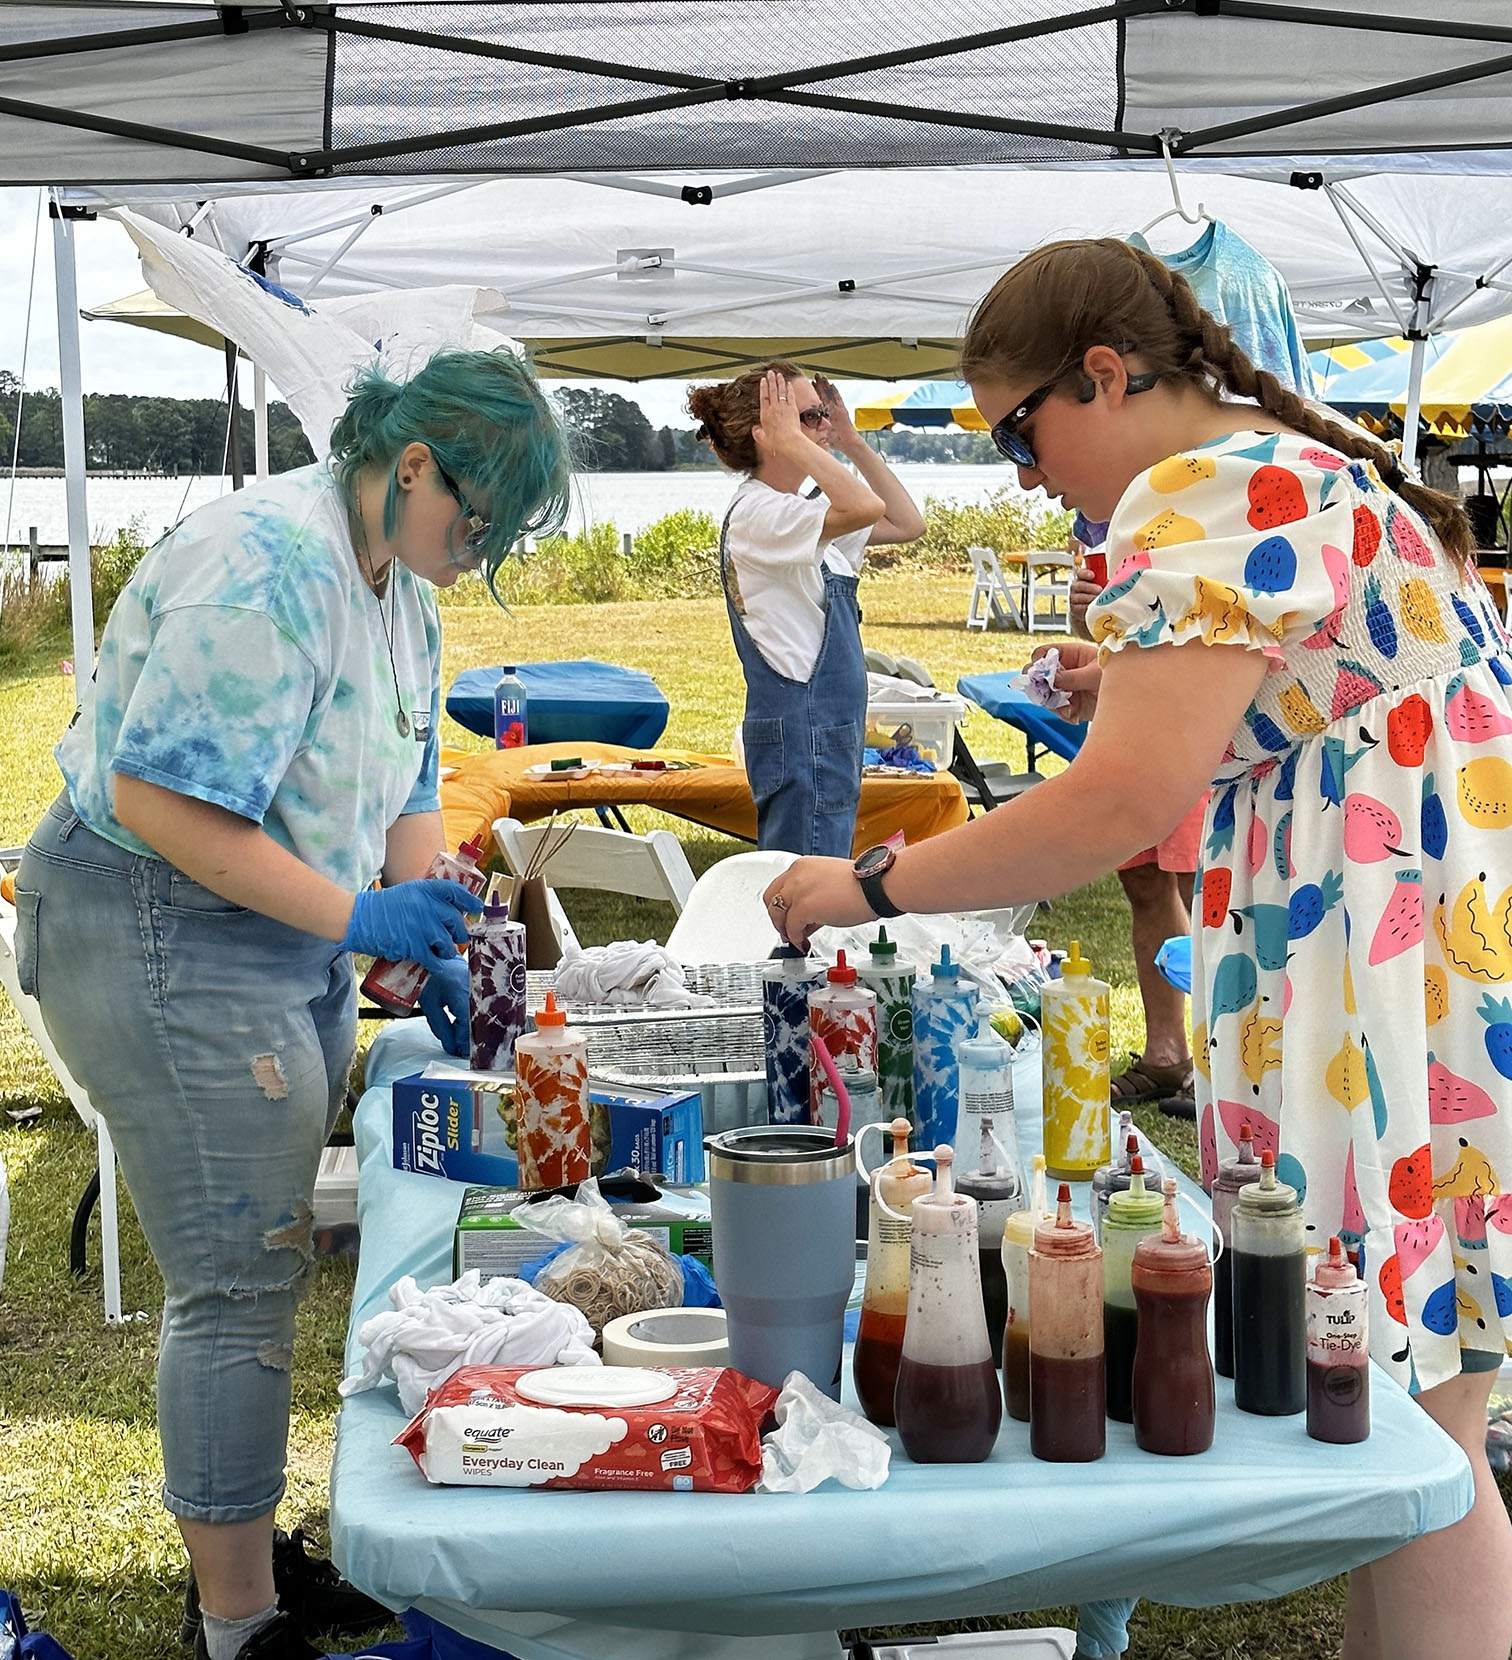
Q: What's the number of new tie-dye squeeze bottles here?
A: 8